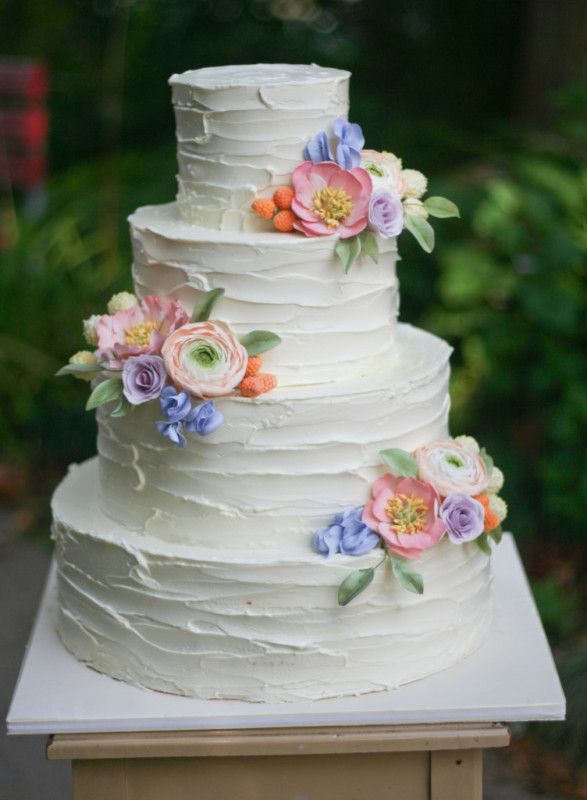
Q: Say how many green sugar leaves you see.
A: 15